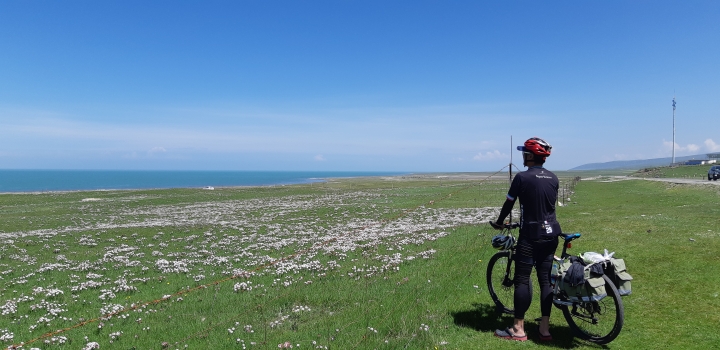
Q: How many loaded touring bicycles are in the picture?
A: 1